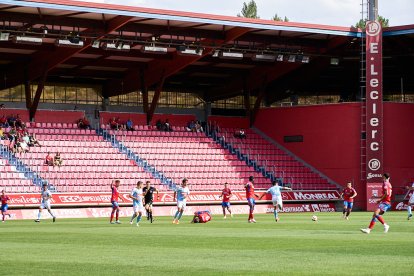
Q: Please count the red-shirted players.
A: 7